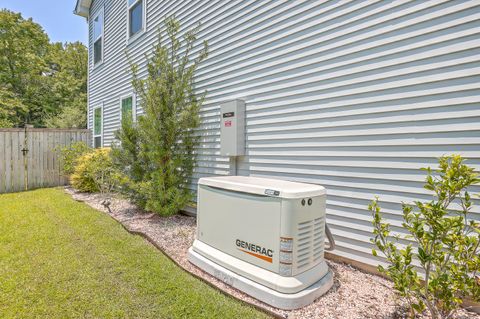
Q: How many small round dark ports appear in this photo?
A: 2